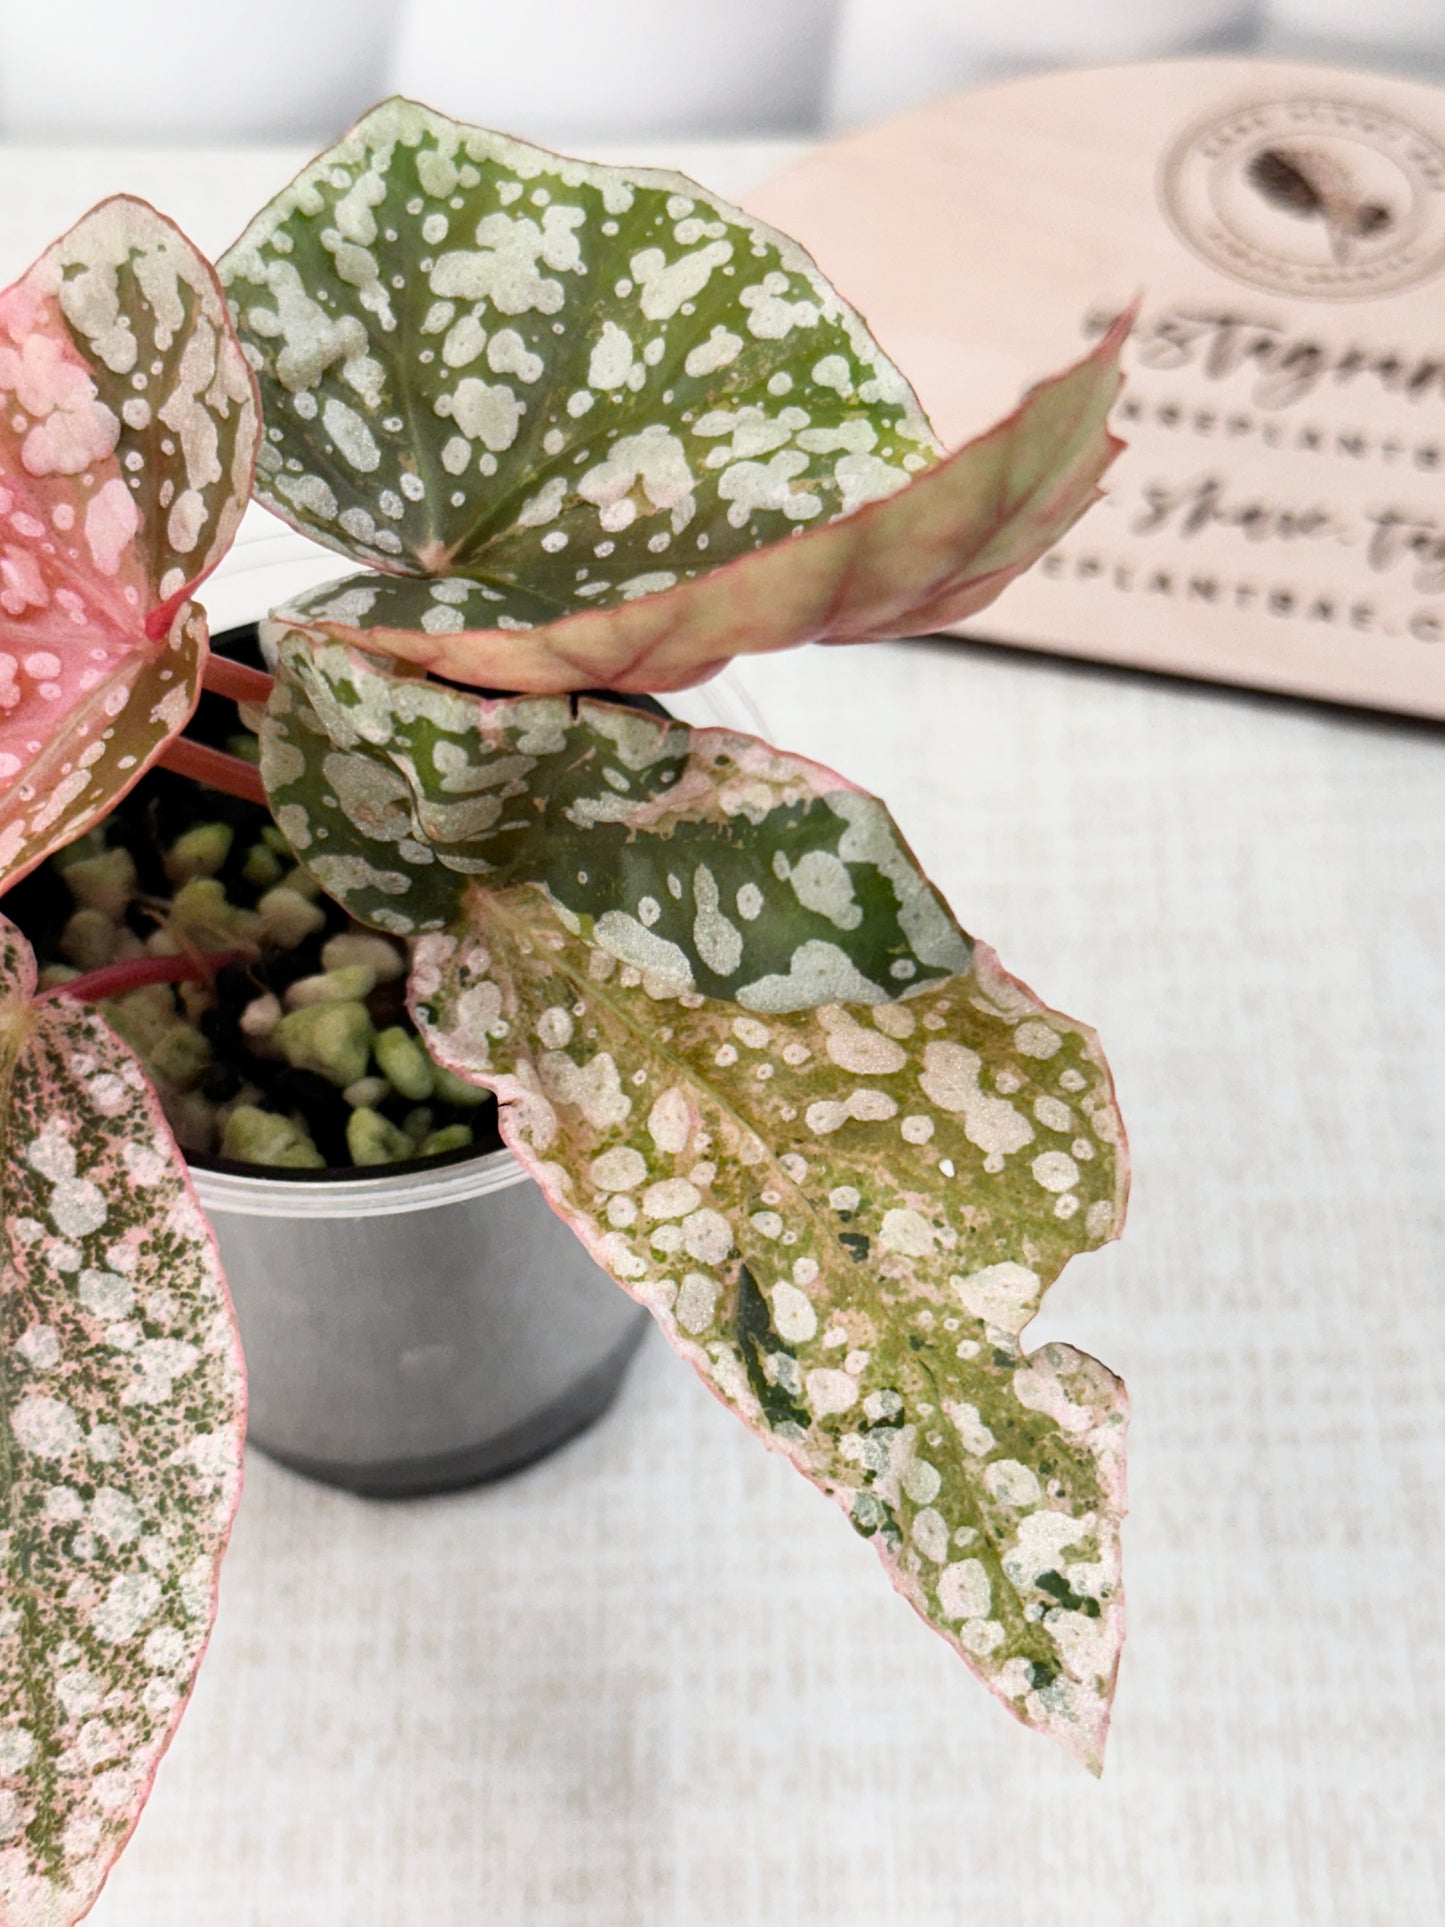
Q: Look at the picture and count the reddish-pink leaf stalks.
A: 3